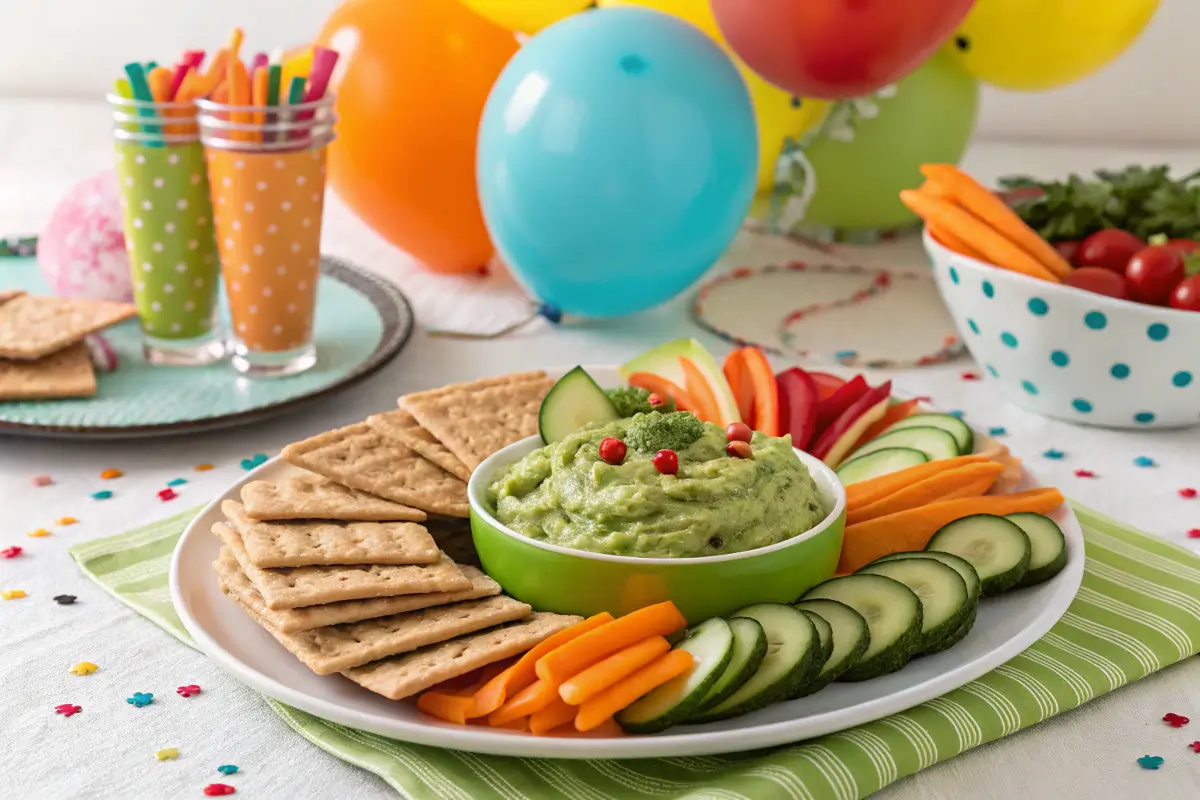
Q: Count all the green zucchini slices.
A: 14